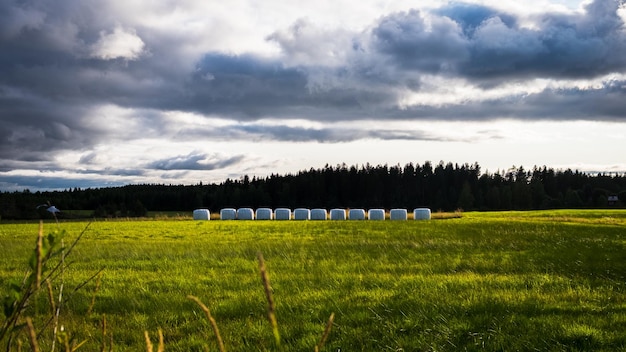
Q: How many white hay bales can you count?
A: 12